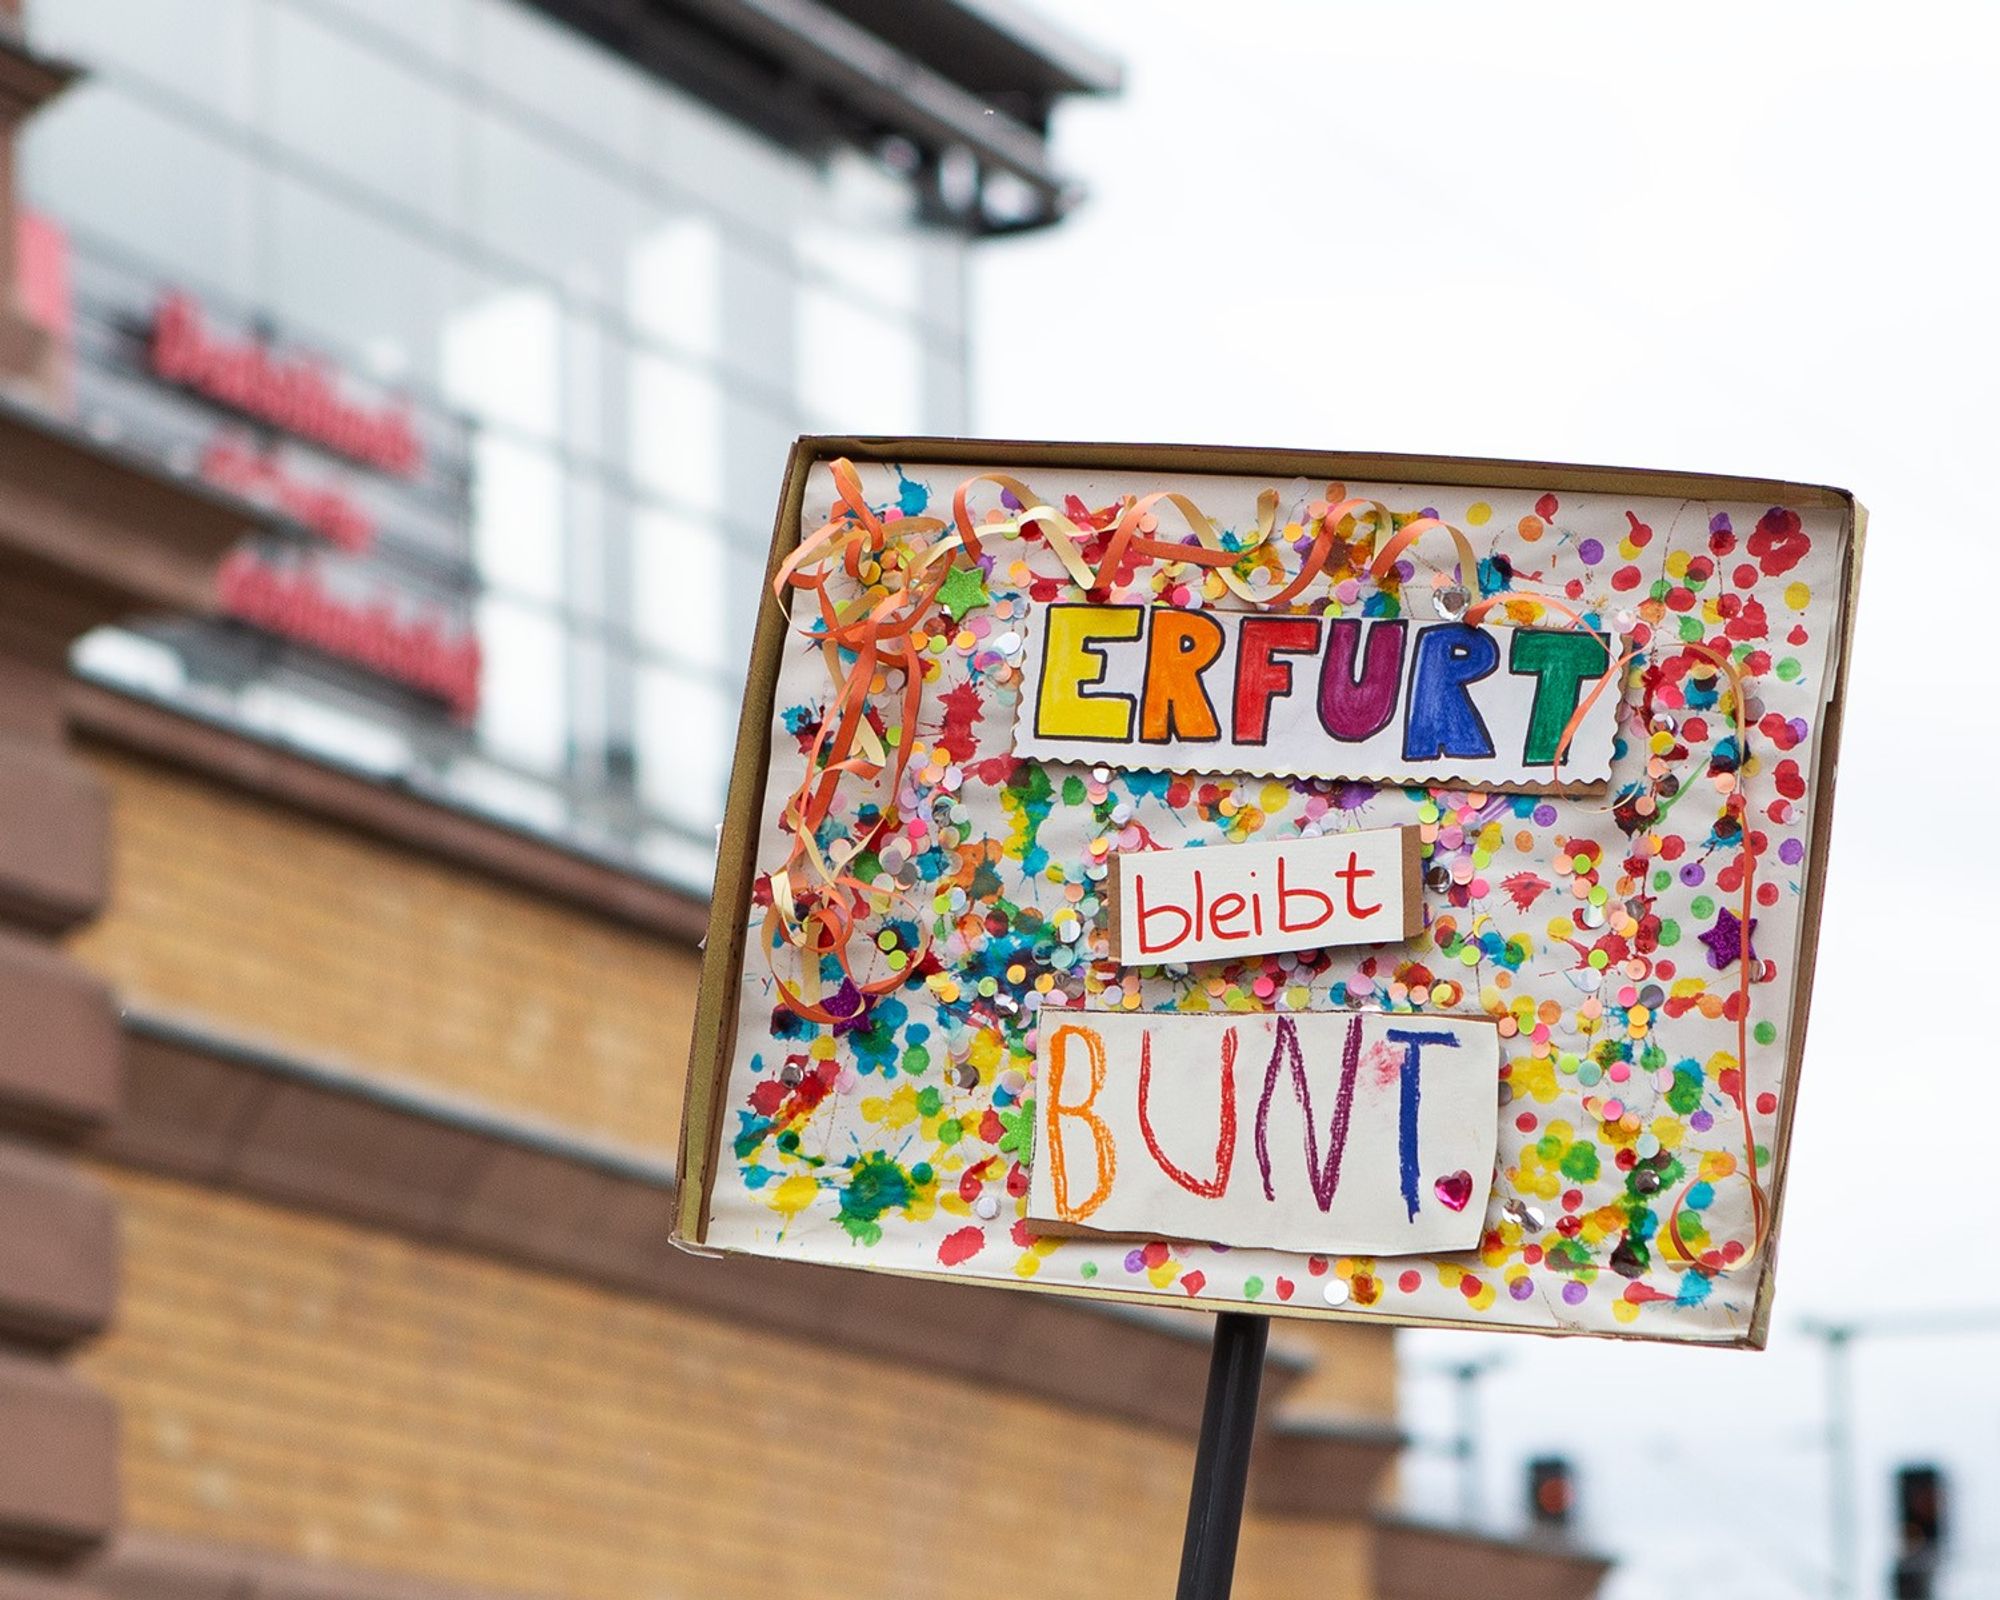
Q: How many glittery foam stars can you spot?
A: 4